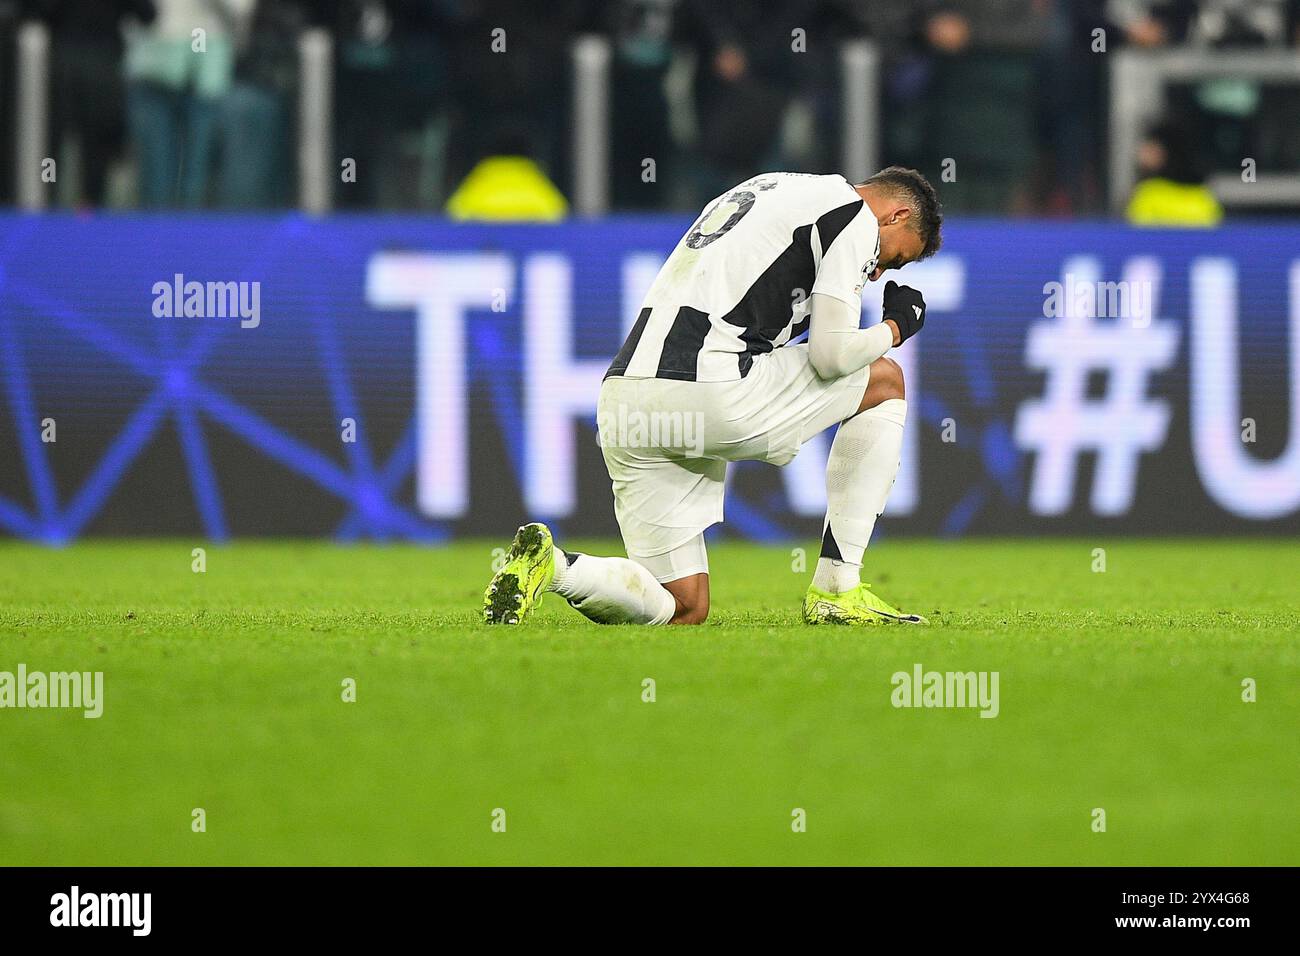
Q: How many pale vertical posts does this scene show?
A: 5